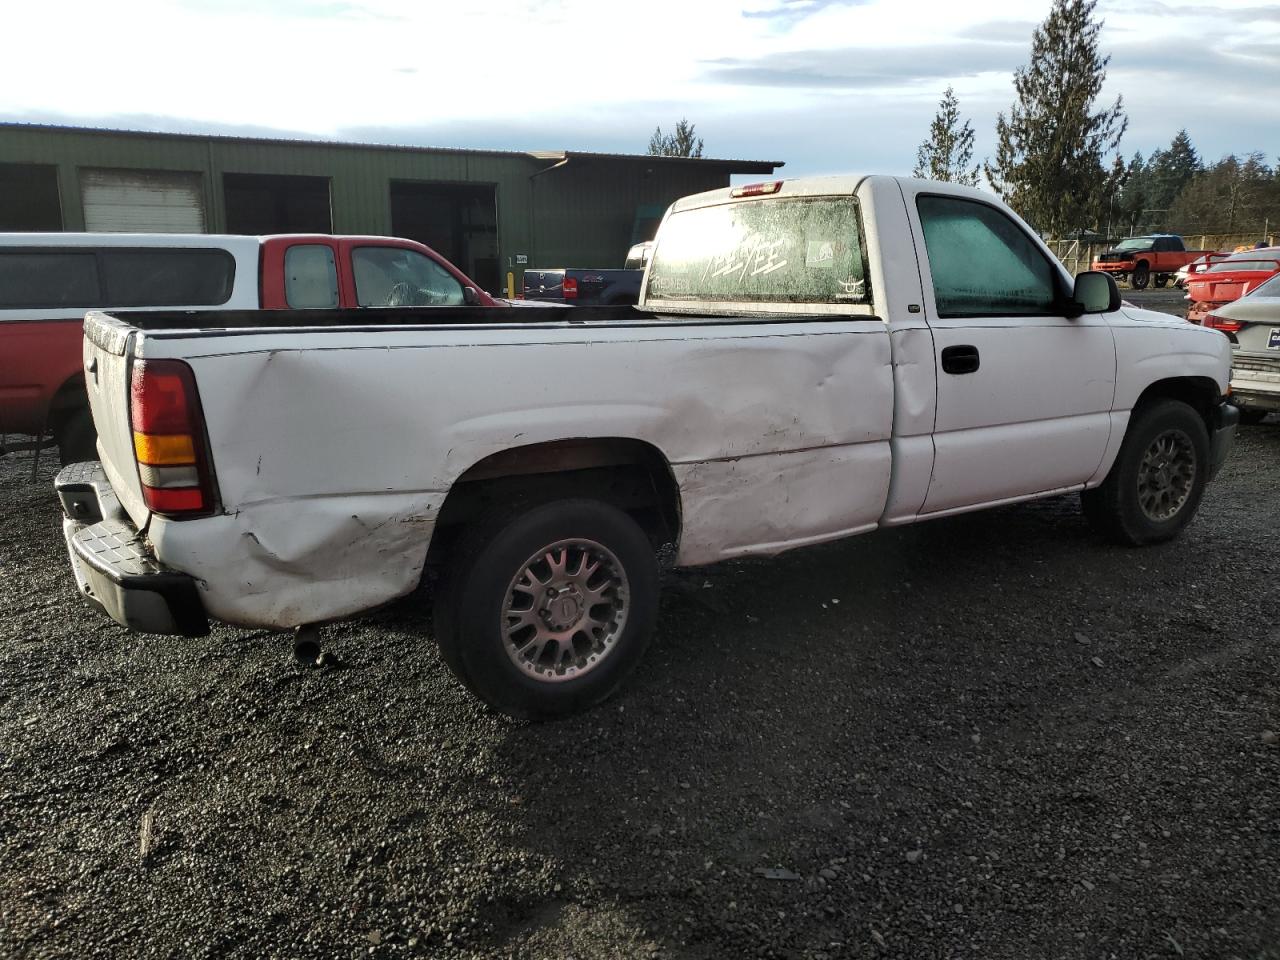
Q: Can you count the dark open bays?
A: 3